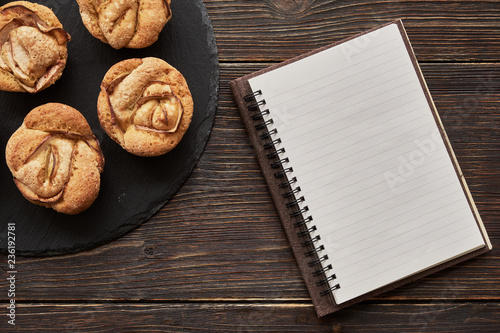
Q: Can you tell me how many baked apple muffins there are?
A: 4